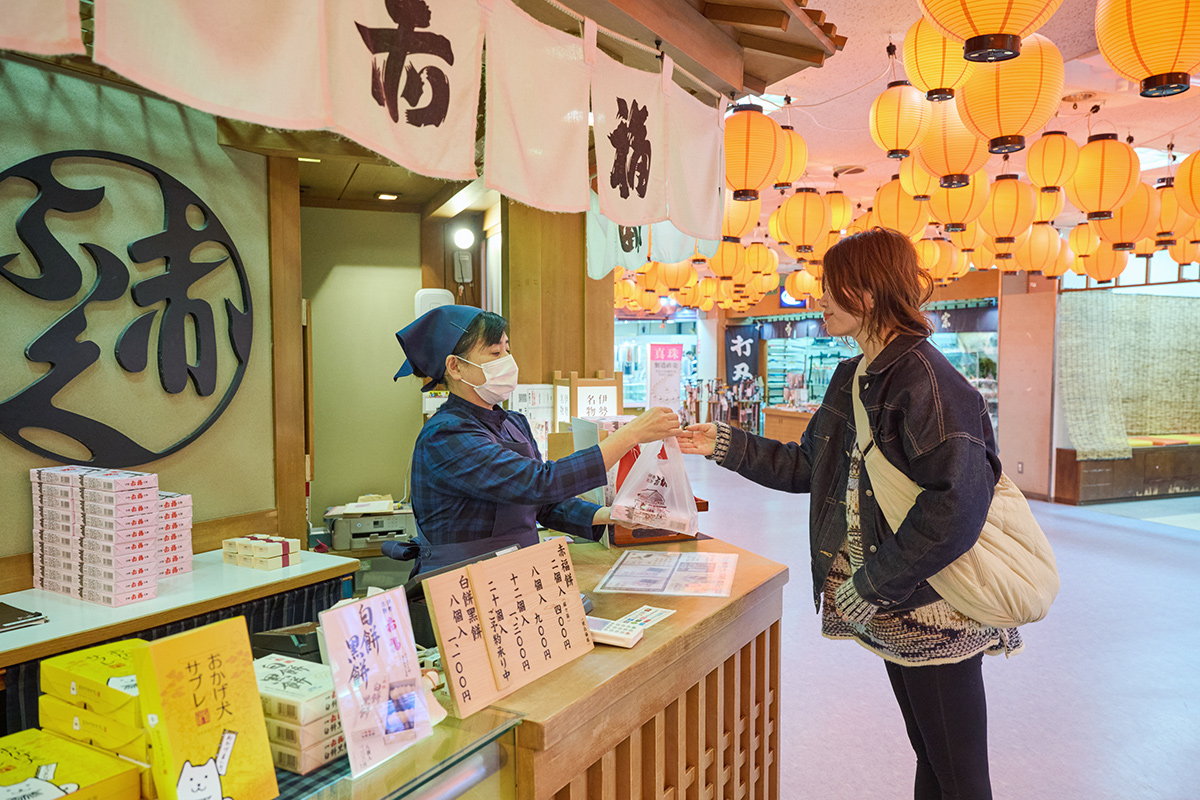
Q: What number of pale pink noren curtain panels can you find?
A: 6